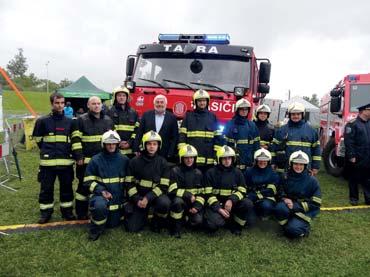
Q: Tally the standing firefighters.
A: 7